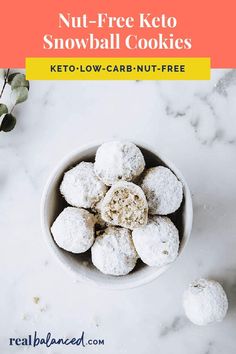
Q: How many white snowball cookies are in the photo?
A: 8